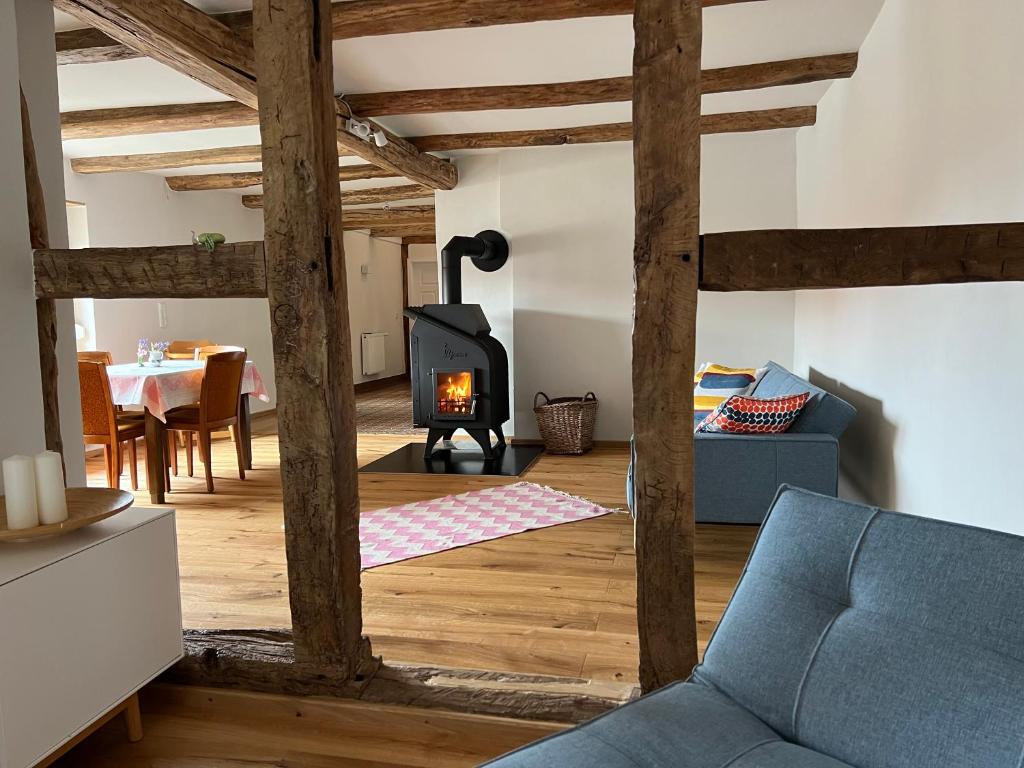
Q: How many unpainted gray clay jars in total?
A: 0